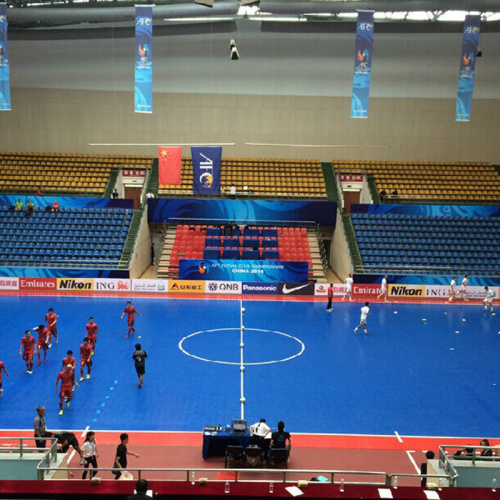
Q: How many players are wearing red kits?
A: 9